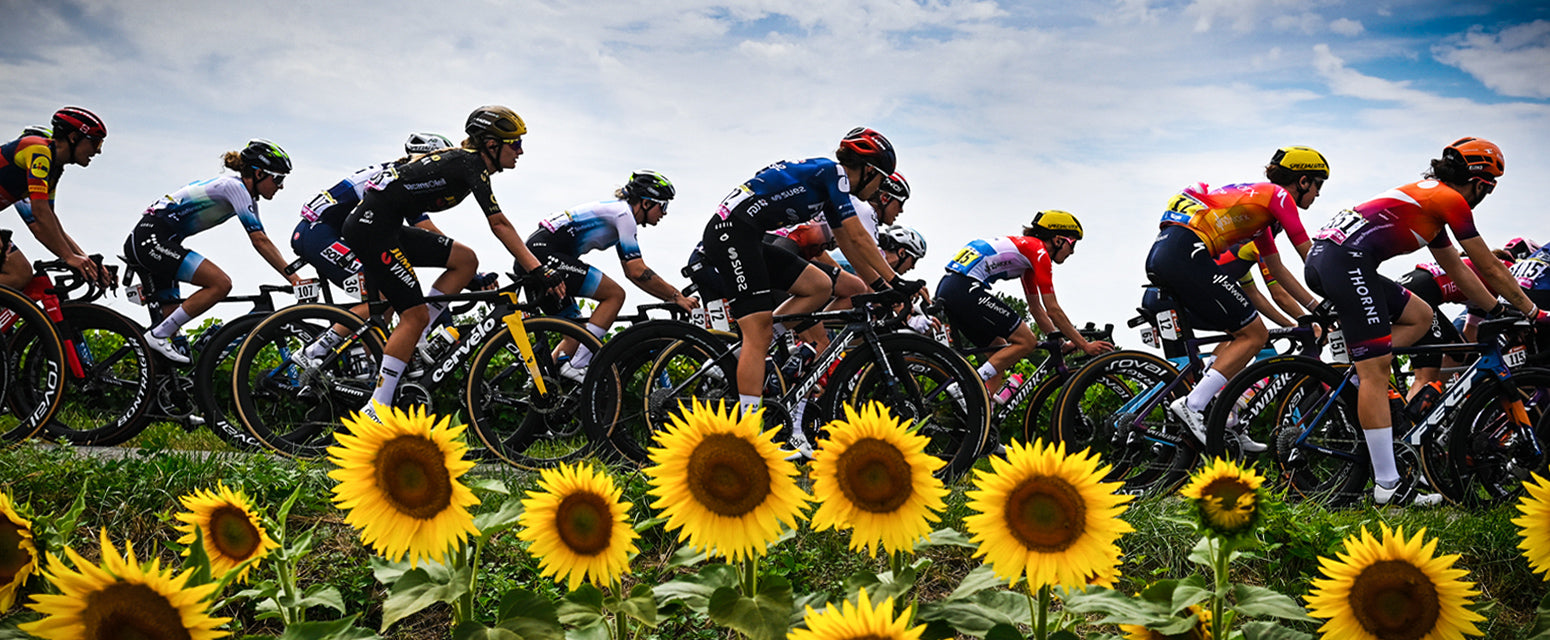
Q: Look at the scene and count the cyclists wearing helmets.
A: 13